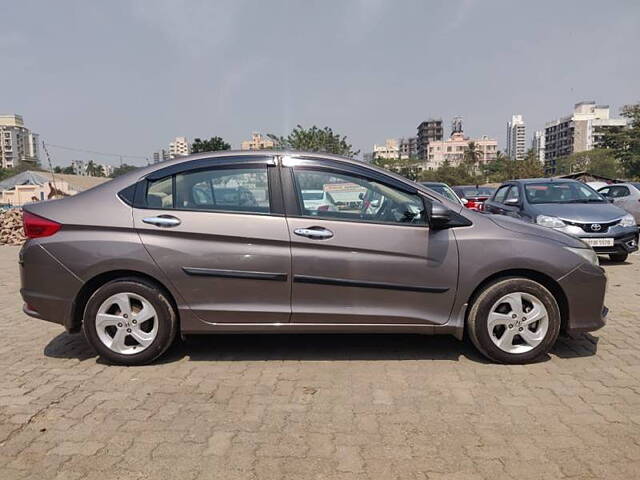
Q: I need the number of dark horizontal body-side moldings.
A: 2